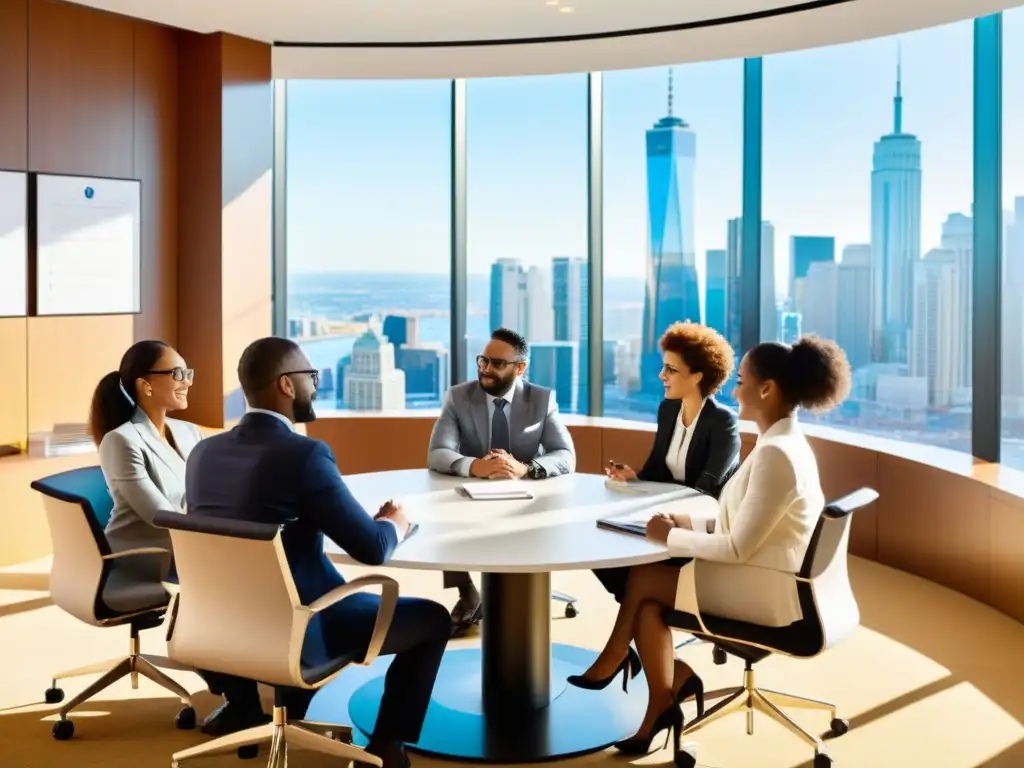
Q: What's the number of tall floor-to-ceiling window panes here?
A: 5